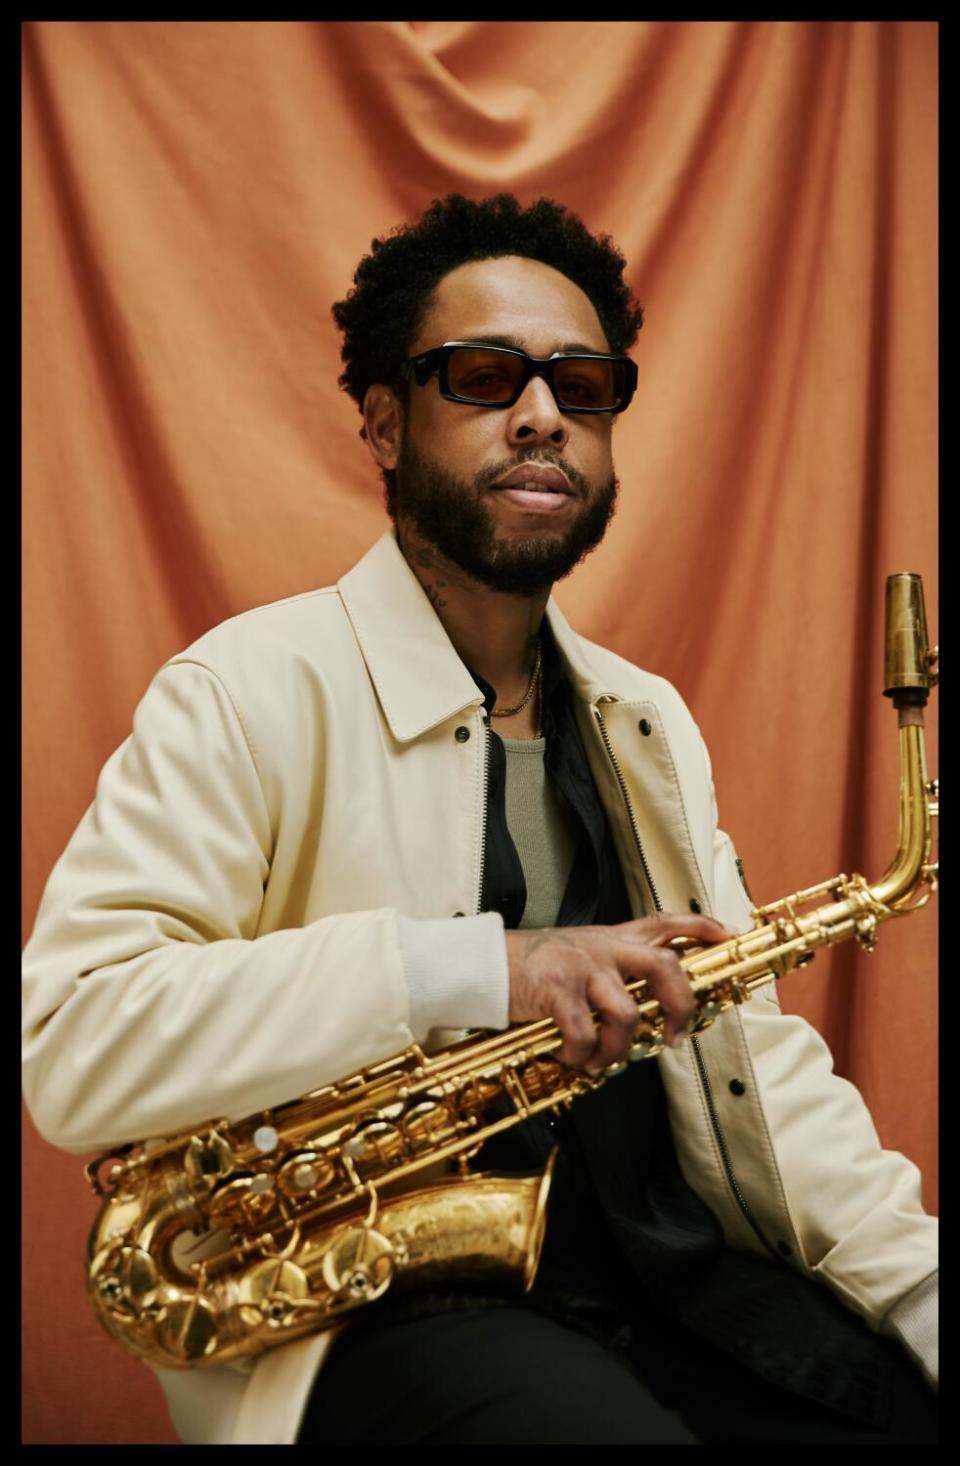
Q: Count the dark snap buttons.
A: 6